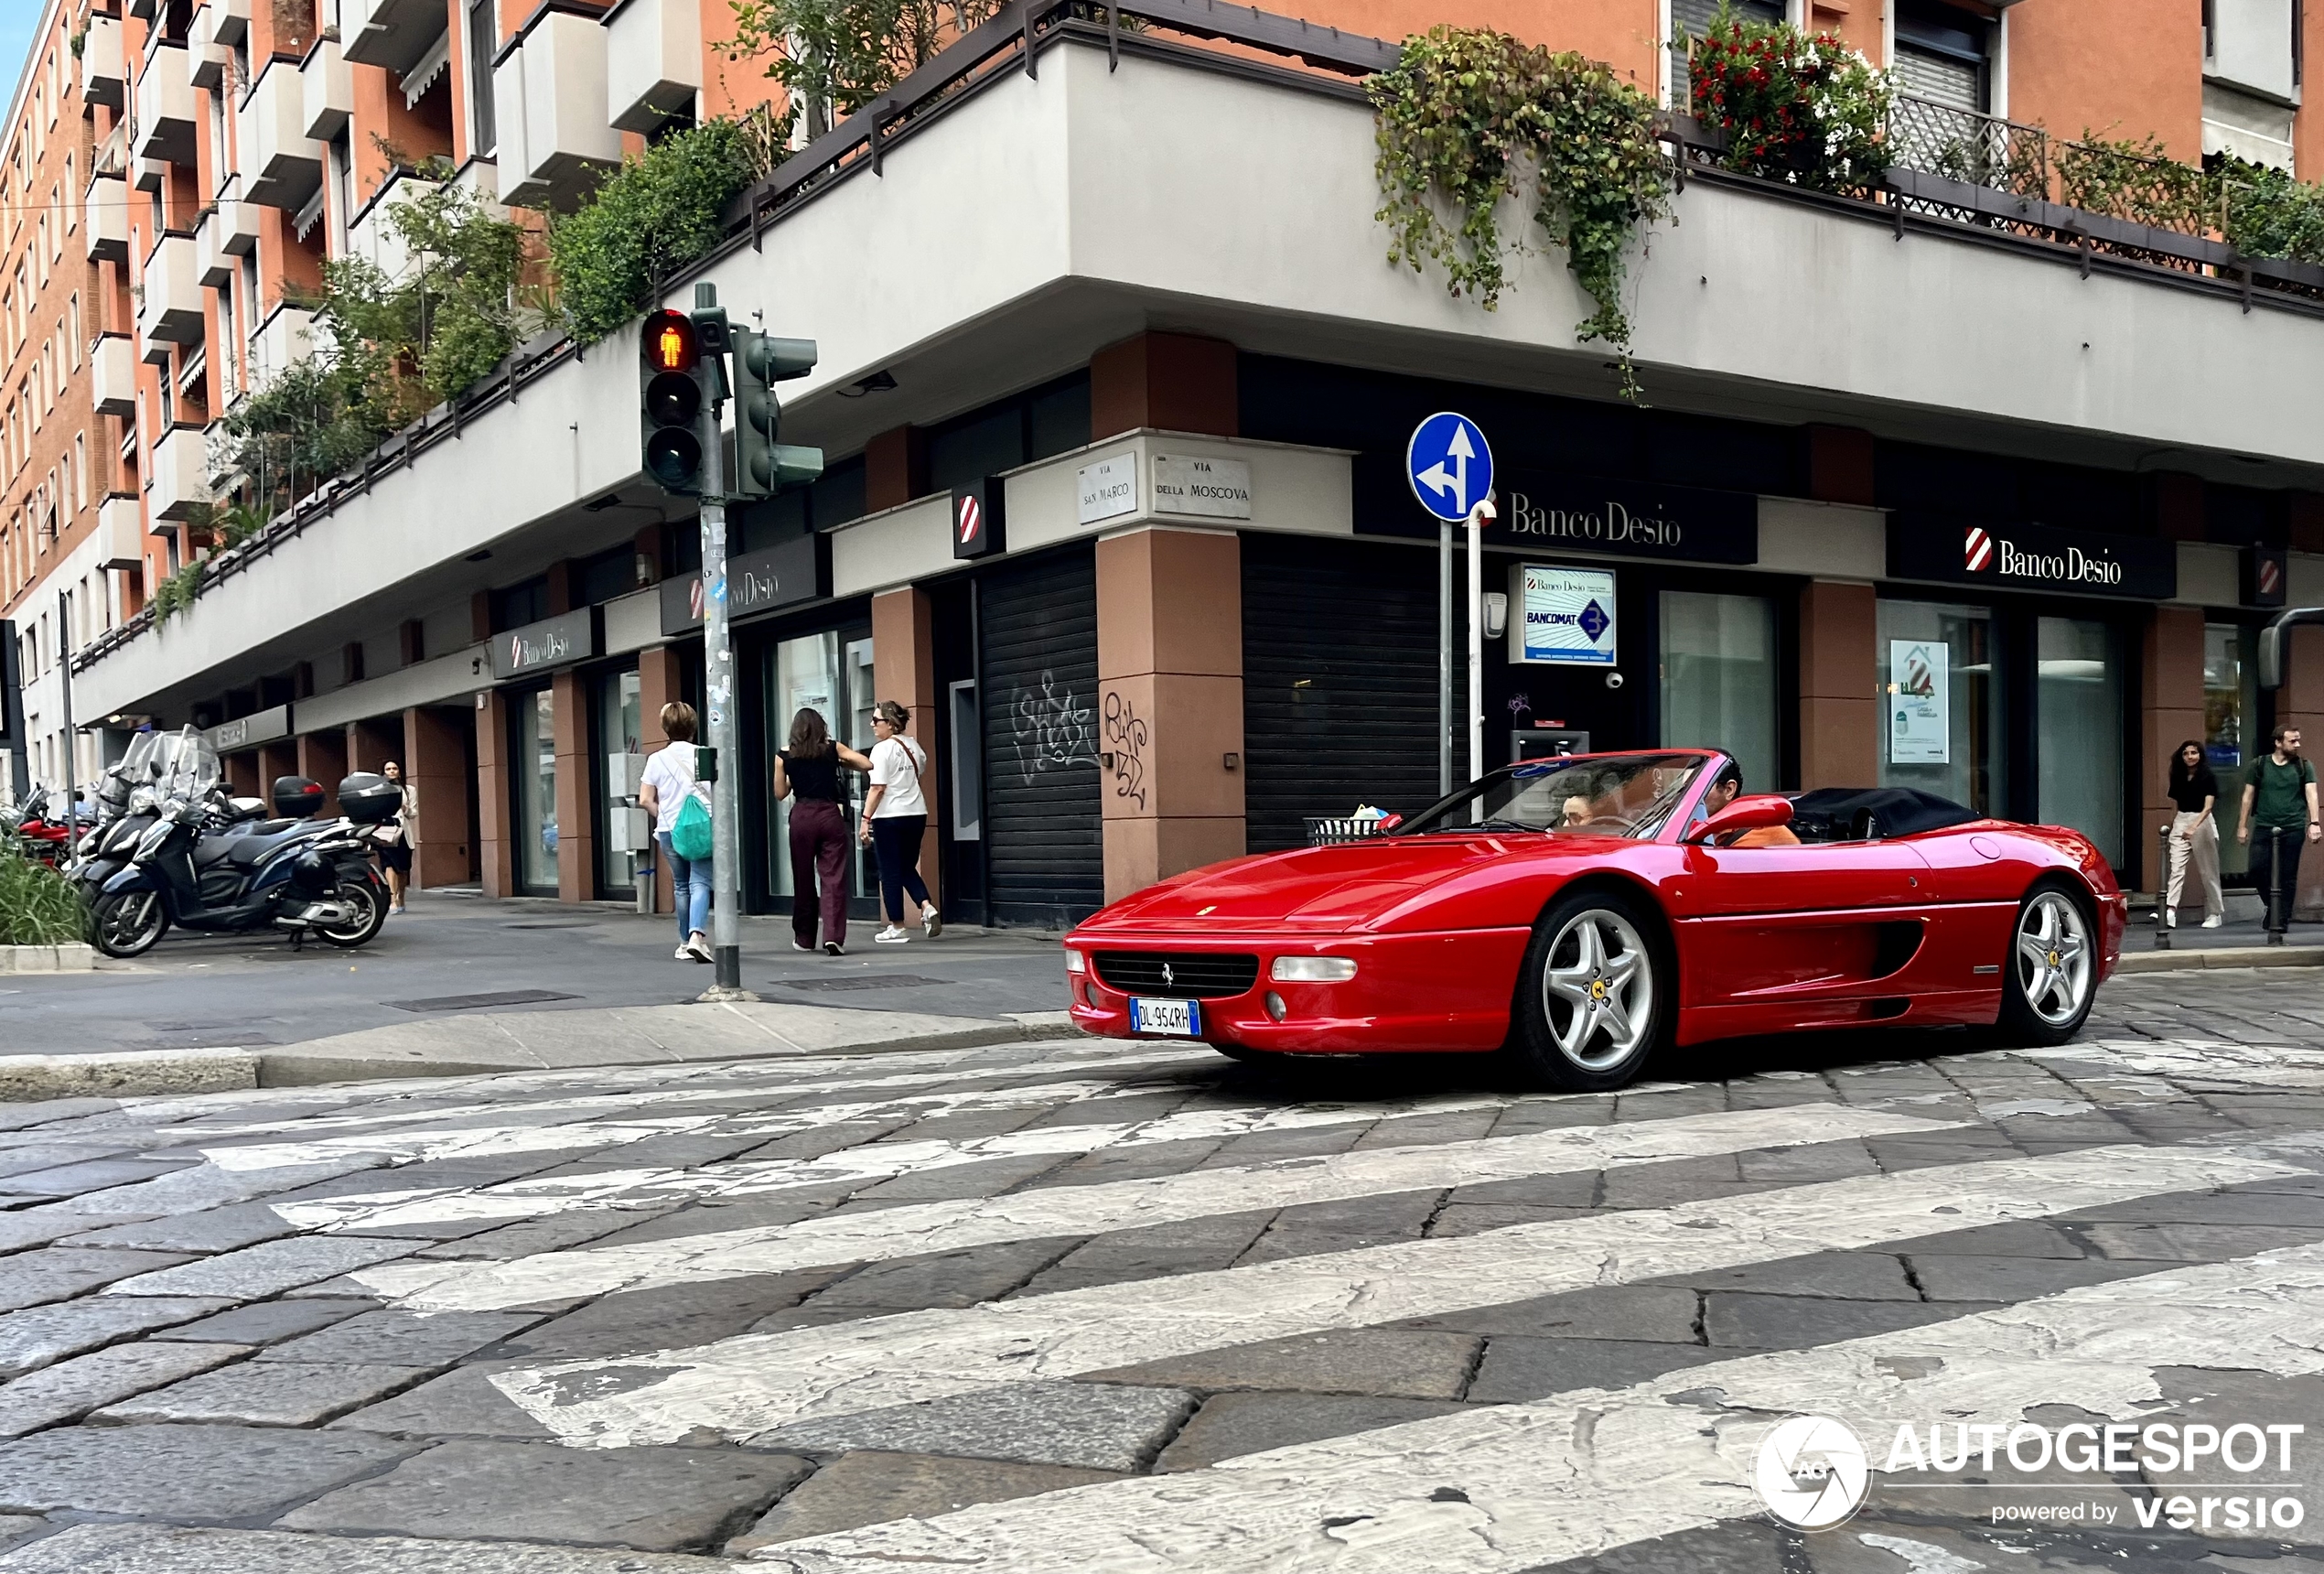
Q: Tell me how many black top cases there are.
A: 2